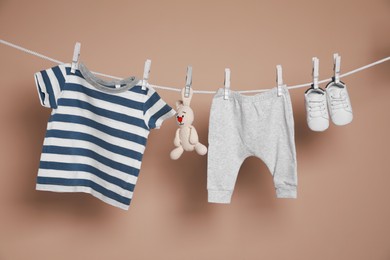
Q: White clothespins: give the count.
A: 7